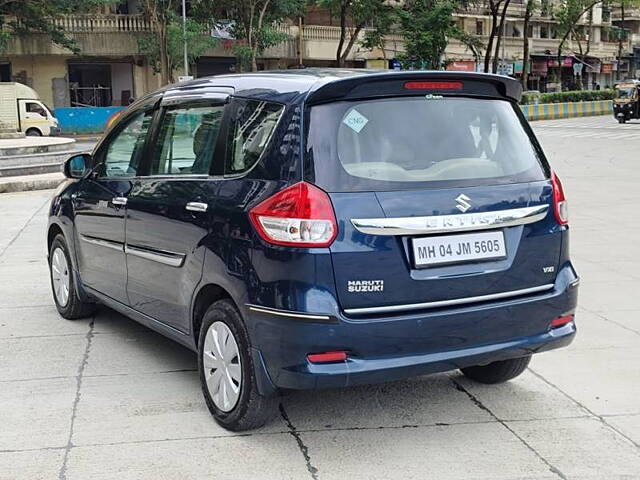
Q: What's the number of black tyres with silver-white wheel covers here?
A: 2